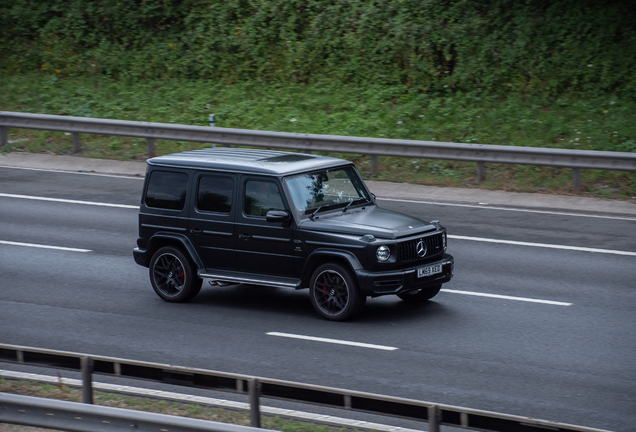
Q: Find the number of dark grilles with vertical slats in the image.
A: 1